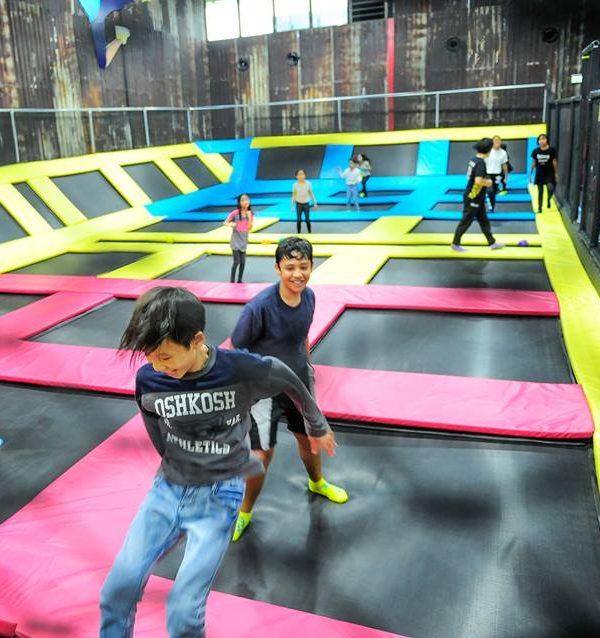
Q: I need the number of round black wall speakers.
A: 4